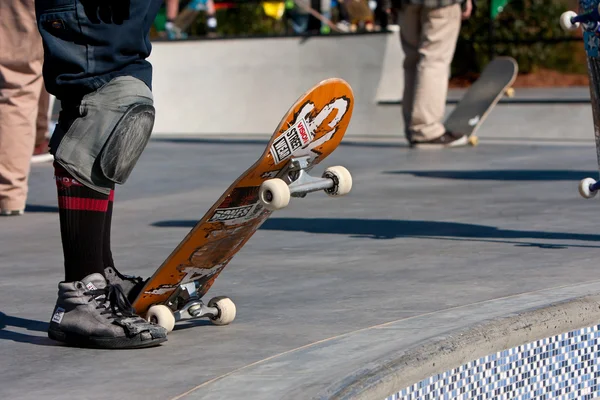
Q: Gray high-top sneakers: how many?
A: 2